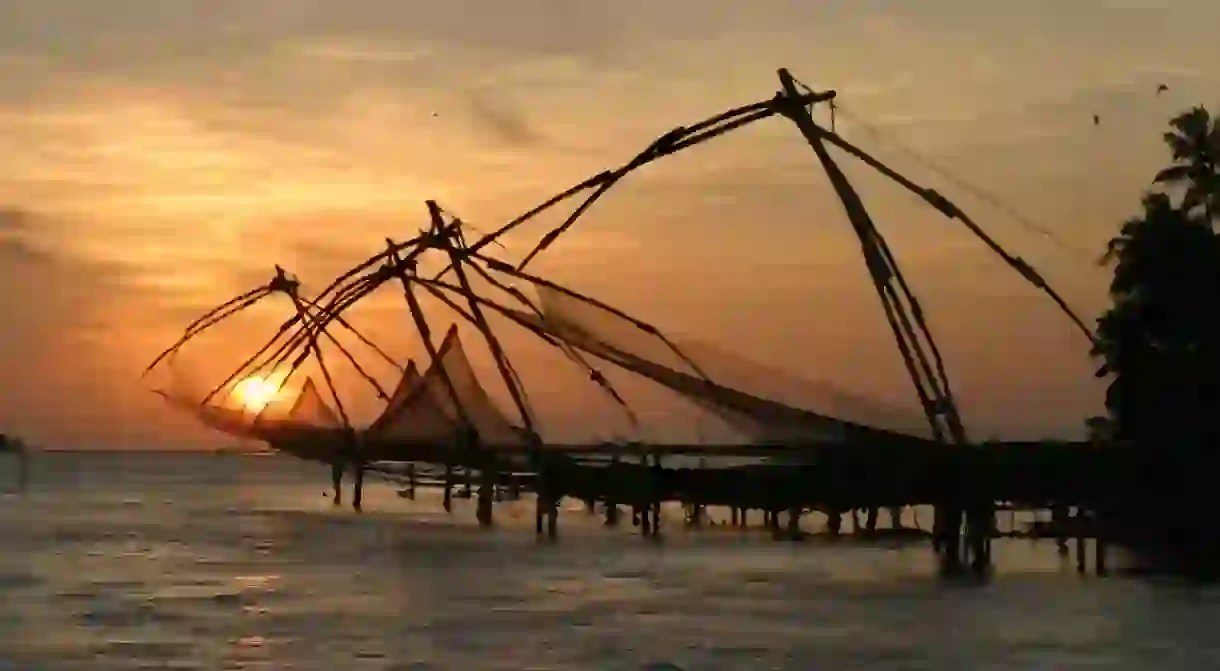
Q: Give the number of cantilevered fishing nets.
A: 4